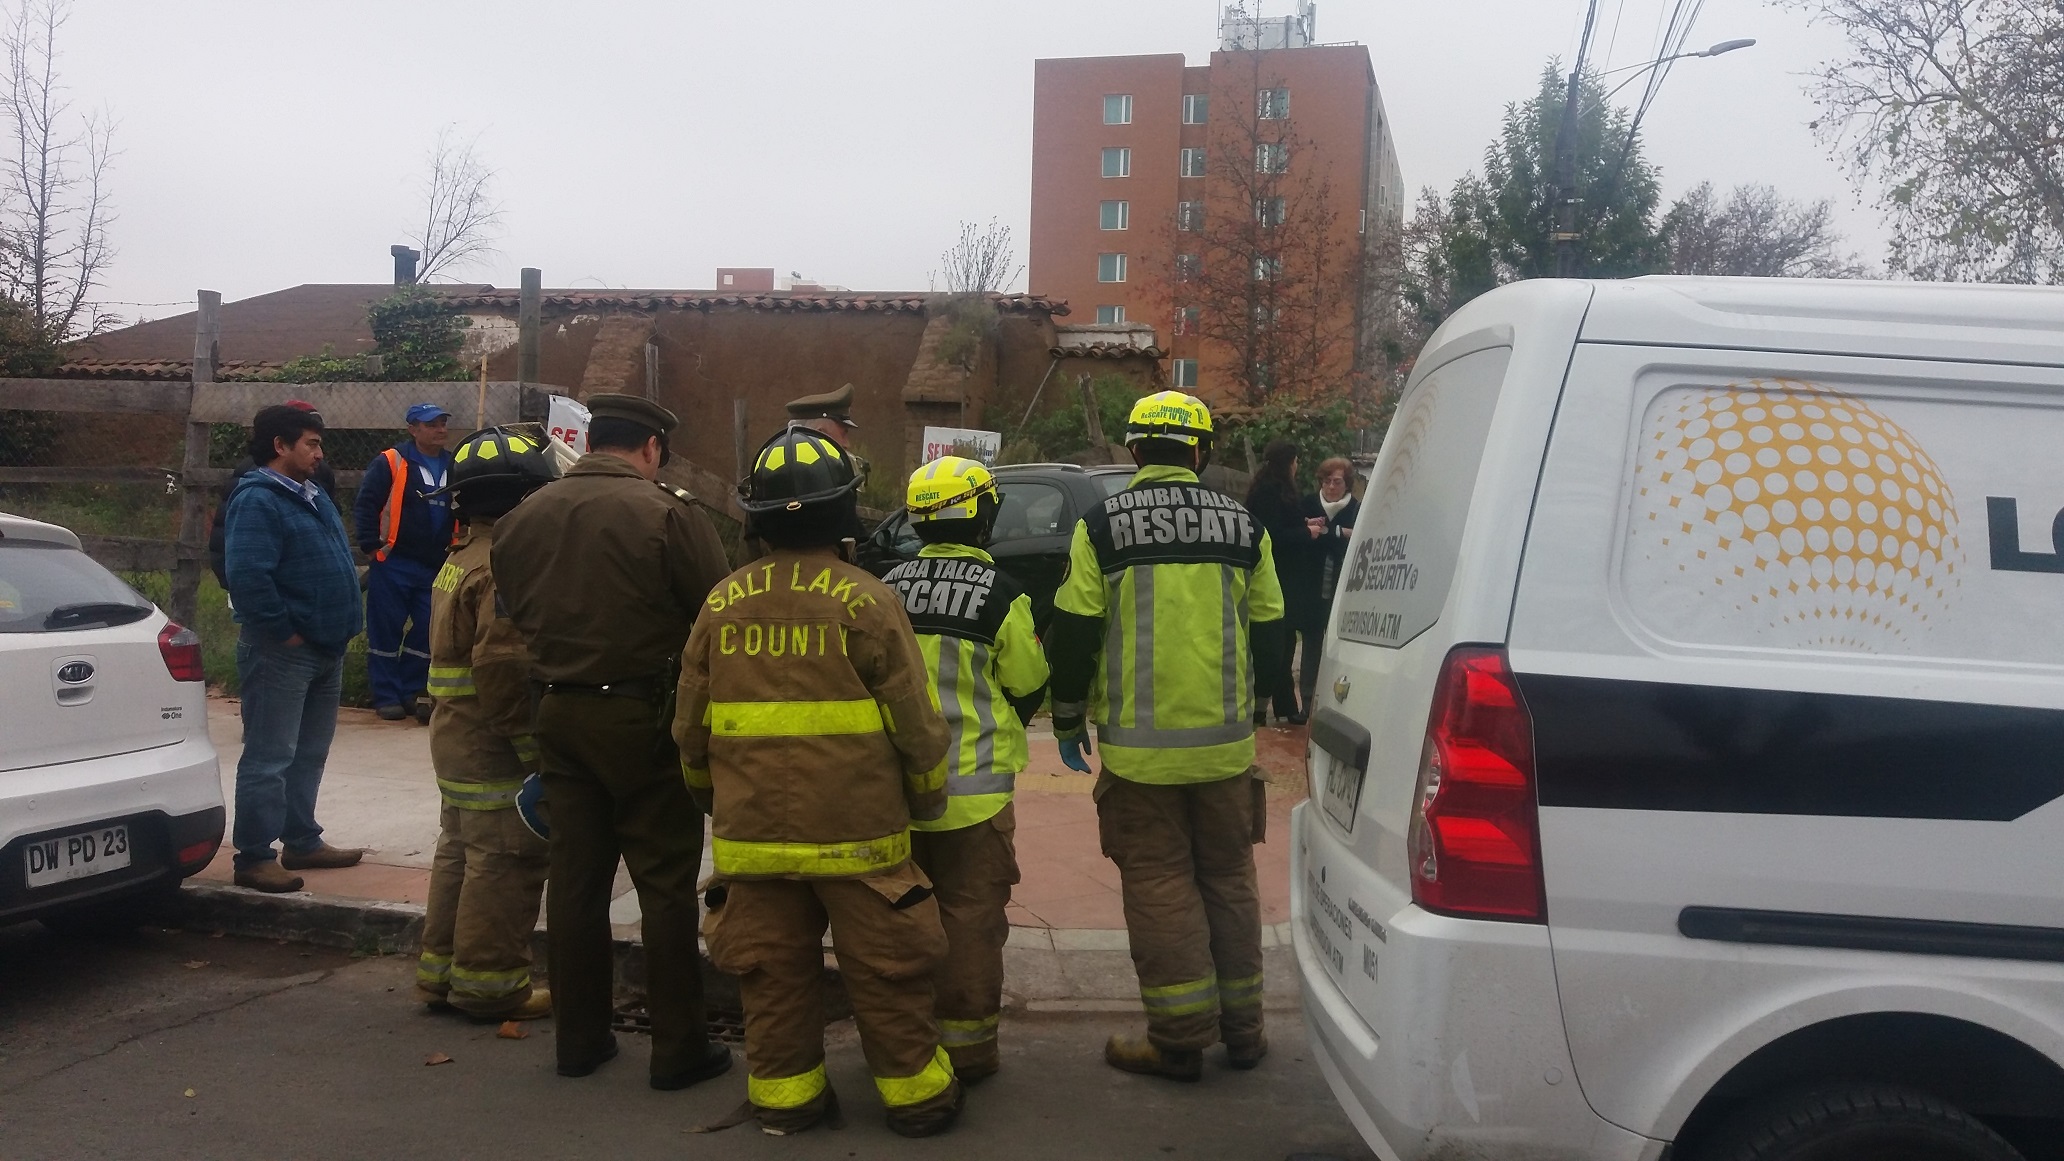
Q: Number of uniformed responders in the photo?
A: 6